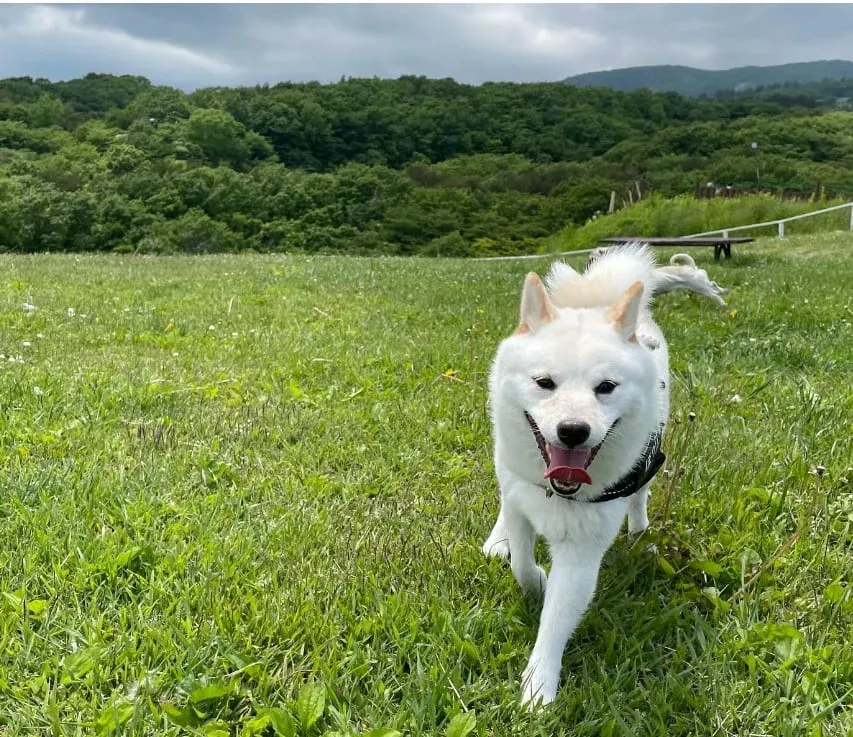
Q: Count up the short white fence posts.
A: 3